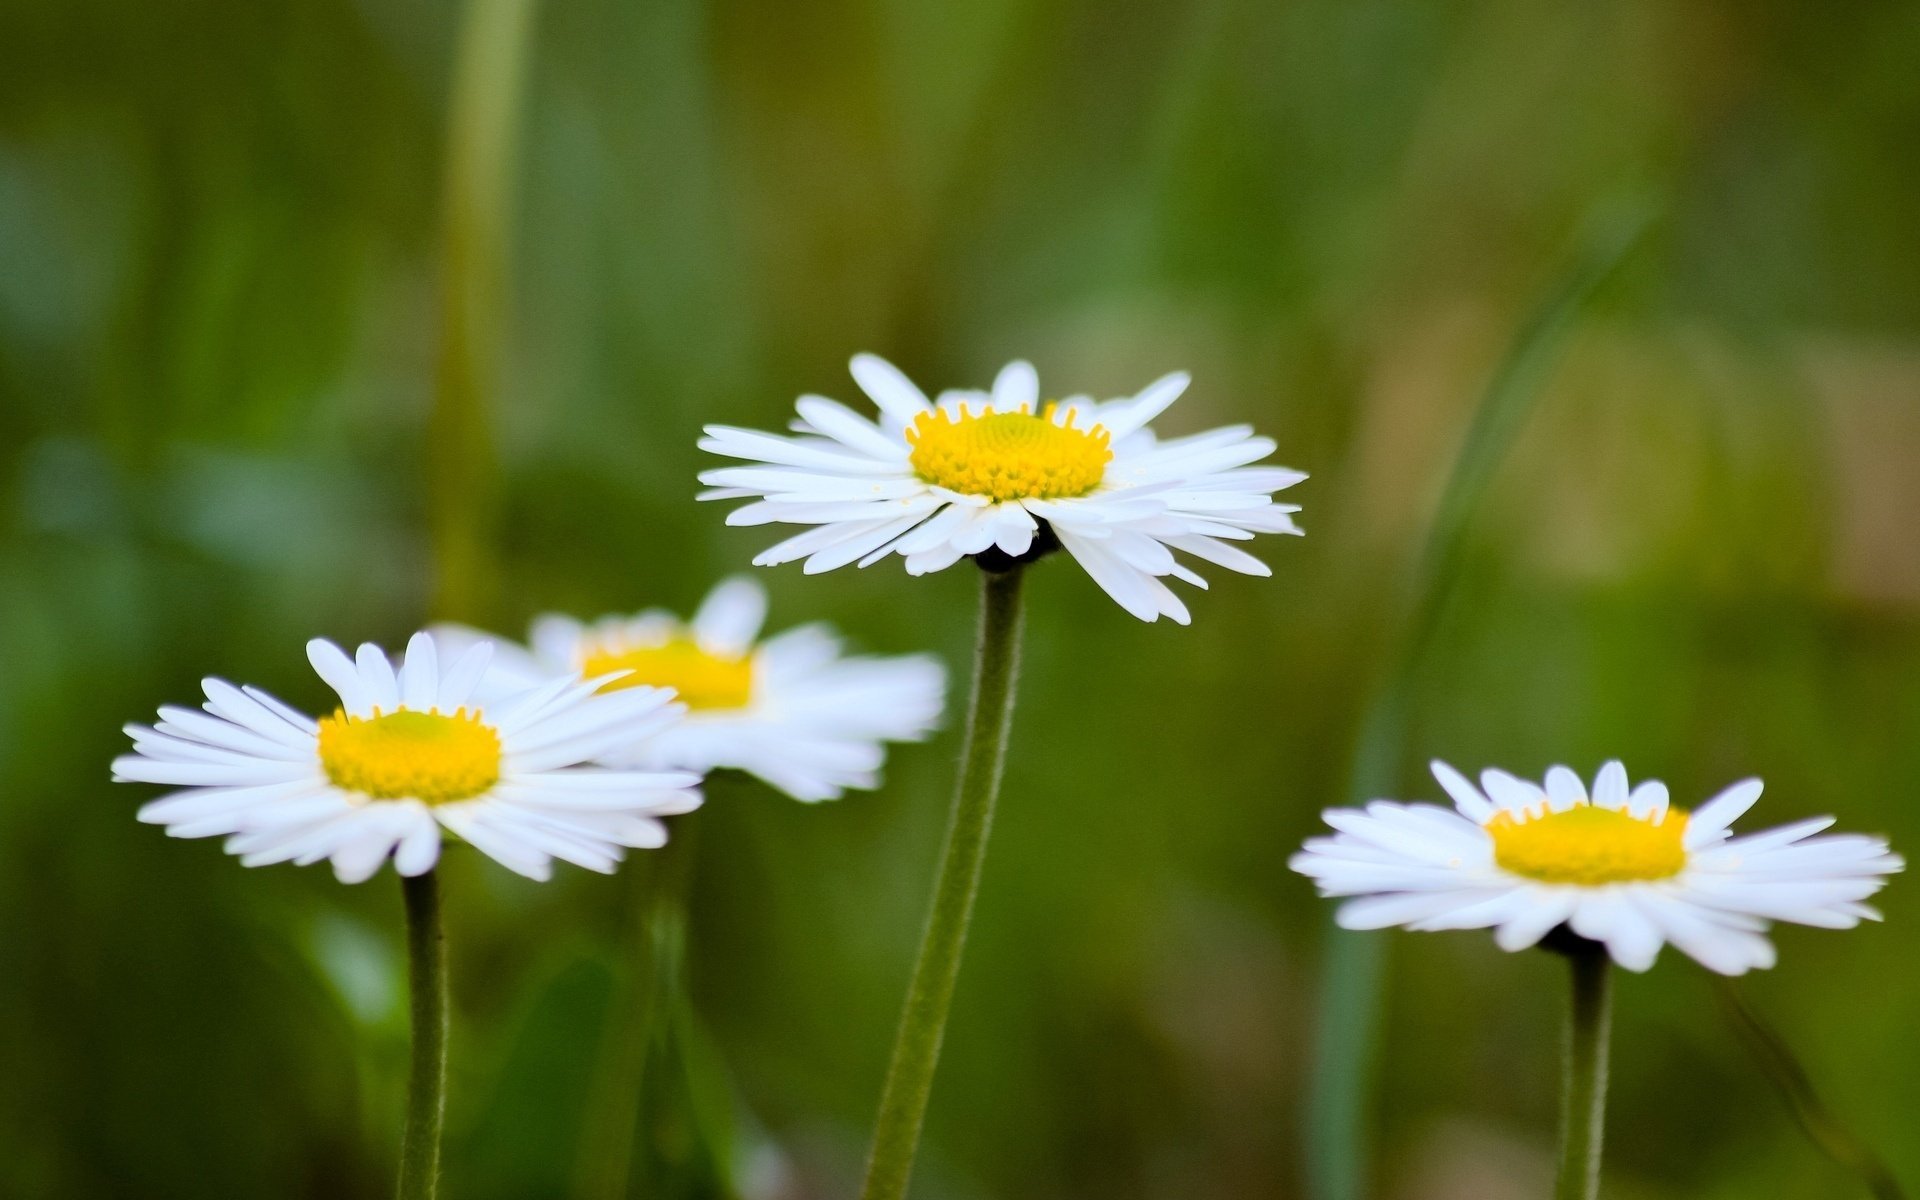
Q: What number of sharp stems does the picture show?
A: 3